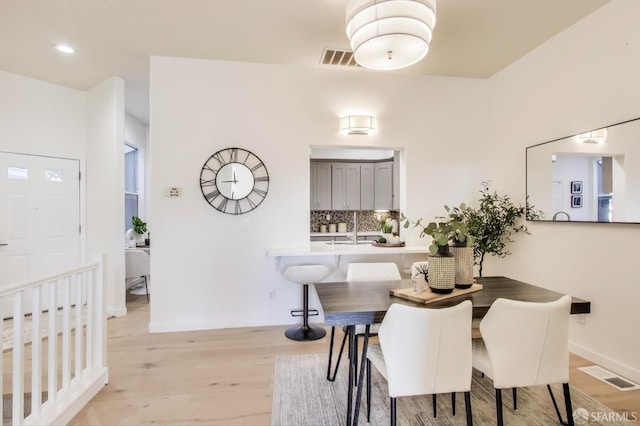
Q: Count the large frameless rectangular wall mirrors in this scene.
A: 1